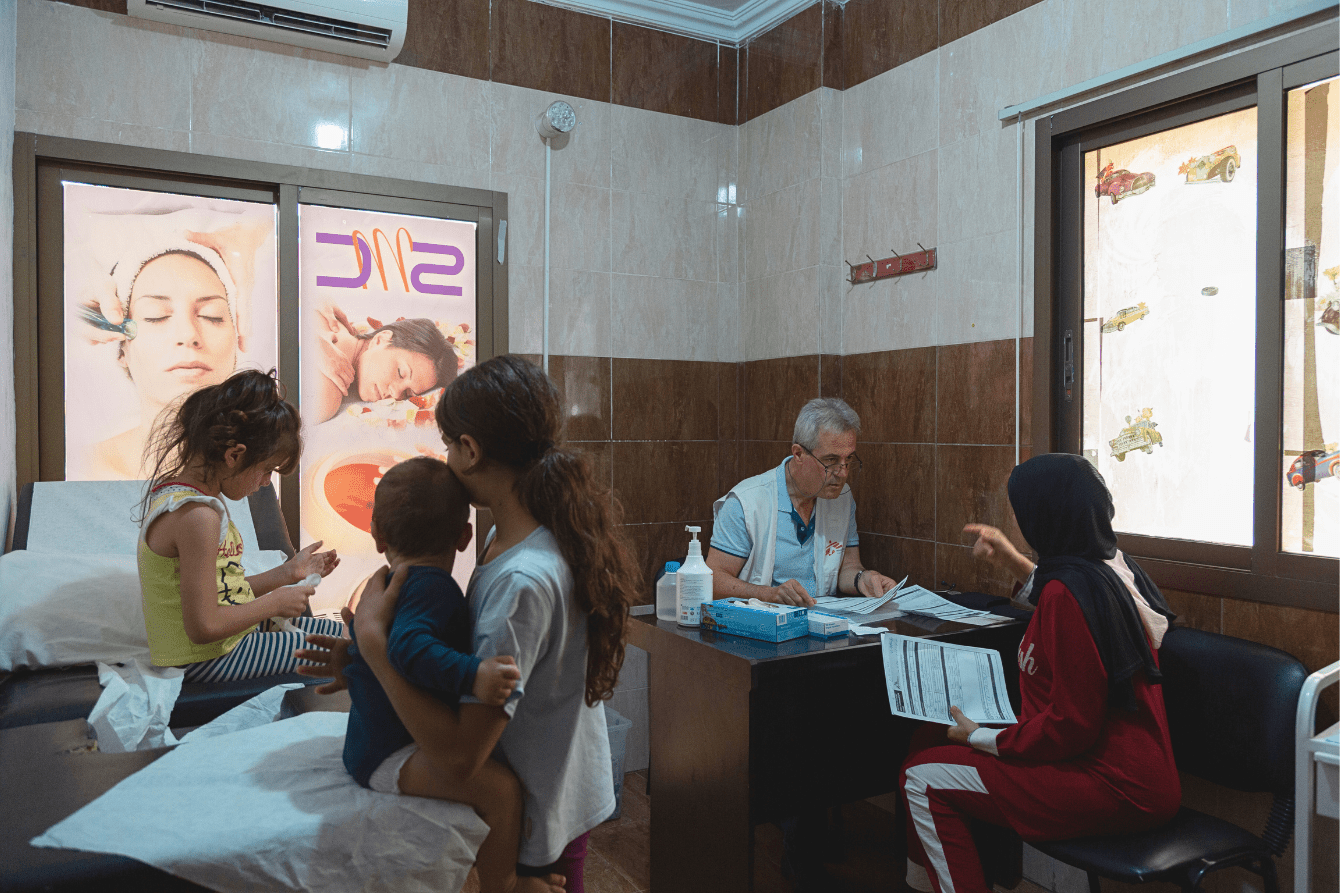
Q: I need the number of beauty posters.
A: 2